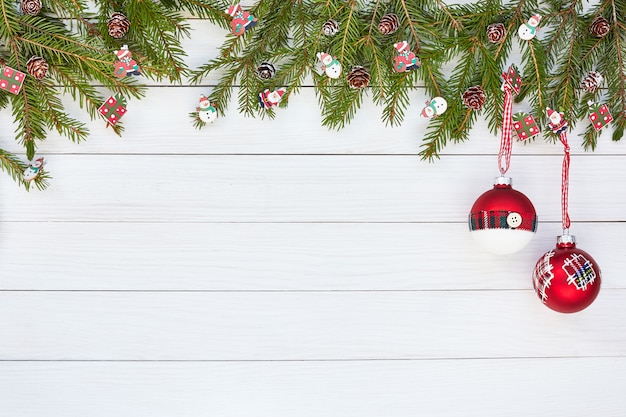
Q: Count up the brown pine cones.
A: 11